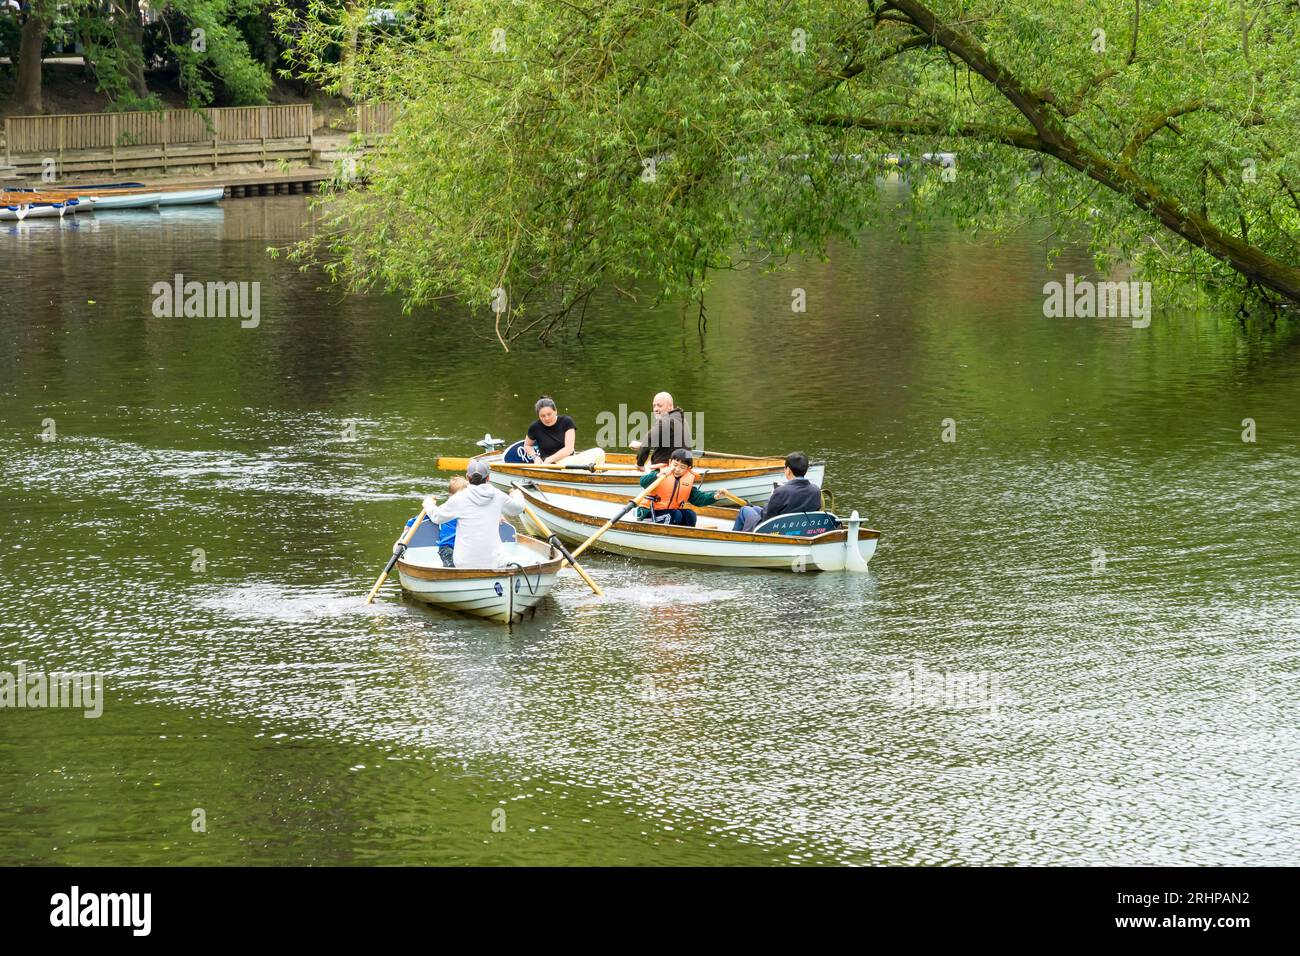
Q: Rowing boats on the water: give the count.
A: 3